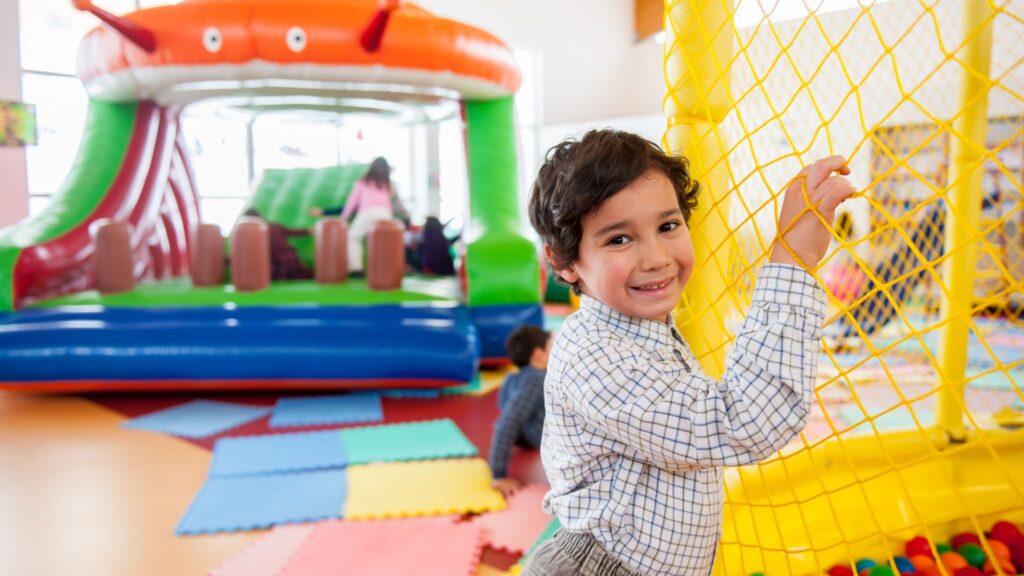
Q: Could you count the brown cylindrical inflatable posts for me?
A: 5